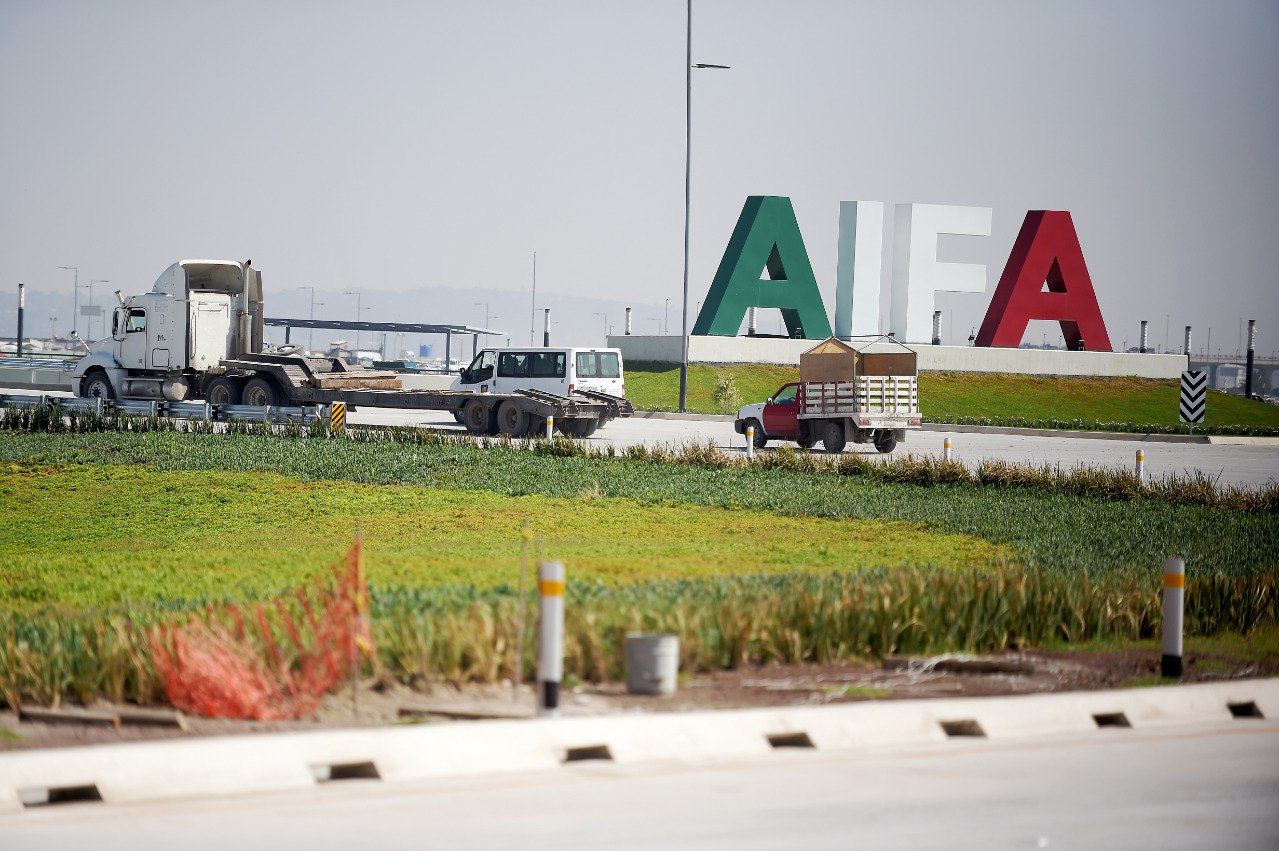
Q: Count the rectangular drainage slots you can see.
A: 7